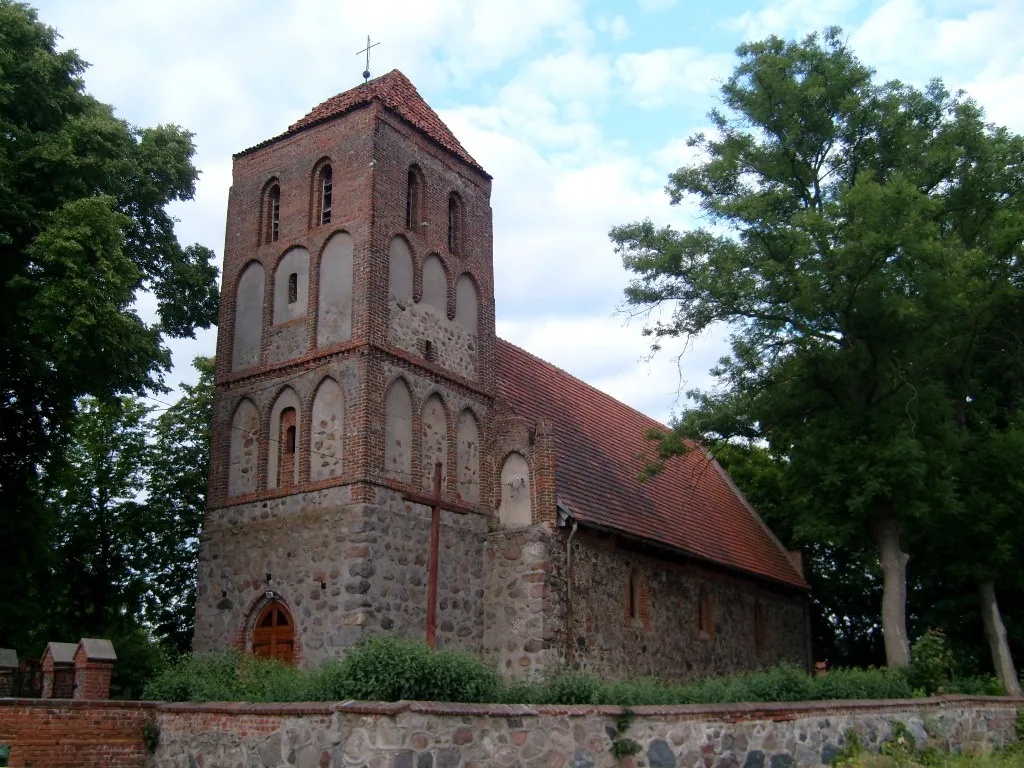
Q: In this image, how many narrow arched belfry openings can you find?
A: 4